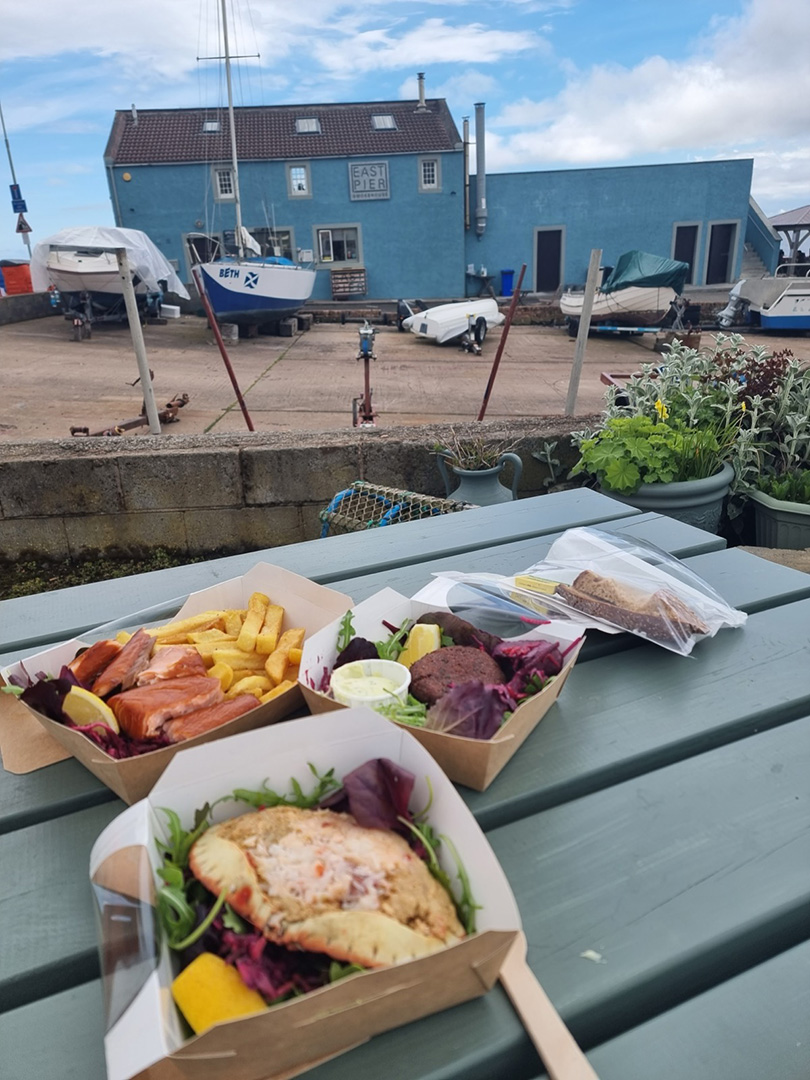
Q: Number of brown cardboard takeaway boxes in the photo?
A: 3